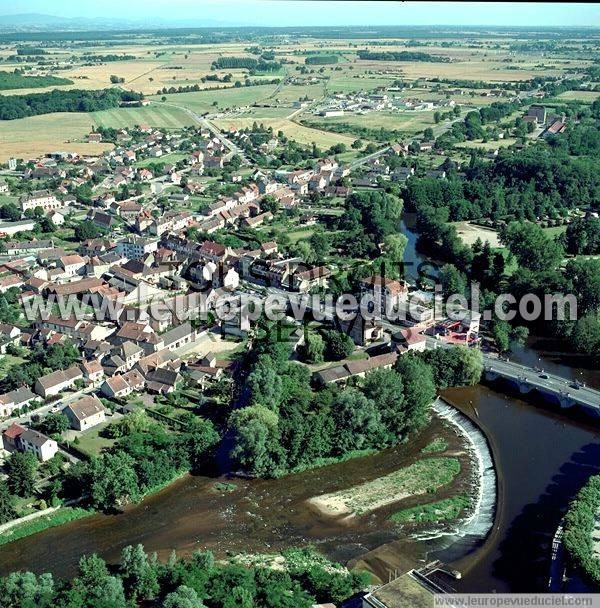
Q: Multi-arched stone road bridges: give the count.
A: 1